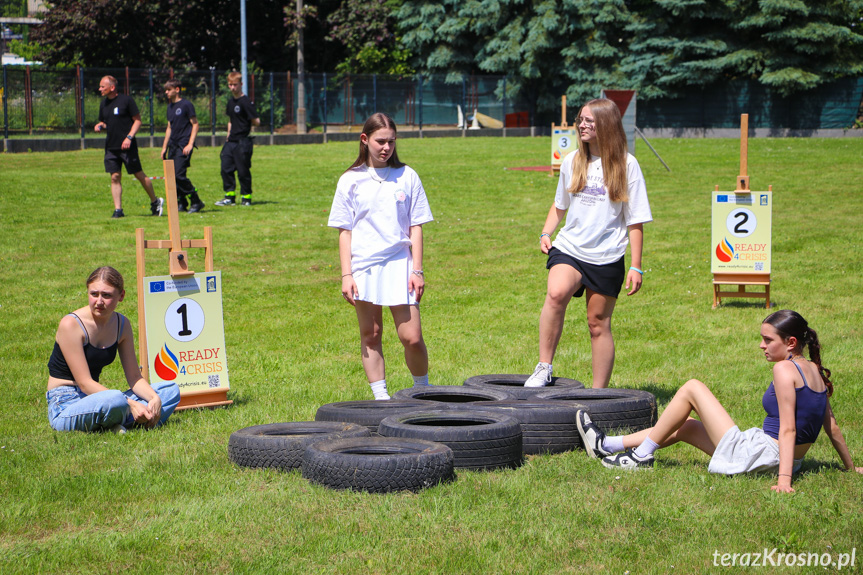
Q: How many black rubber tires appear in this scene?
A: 8